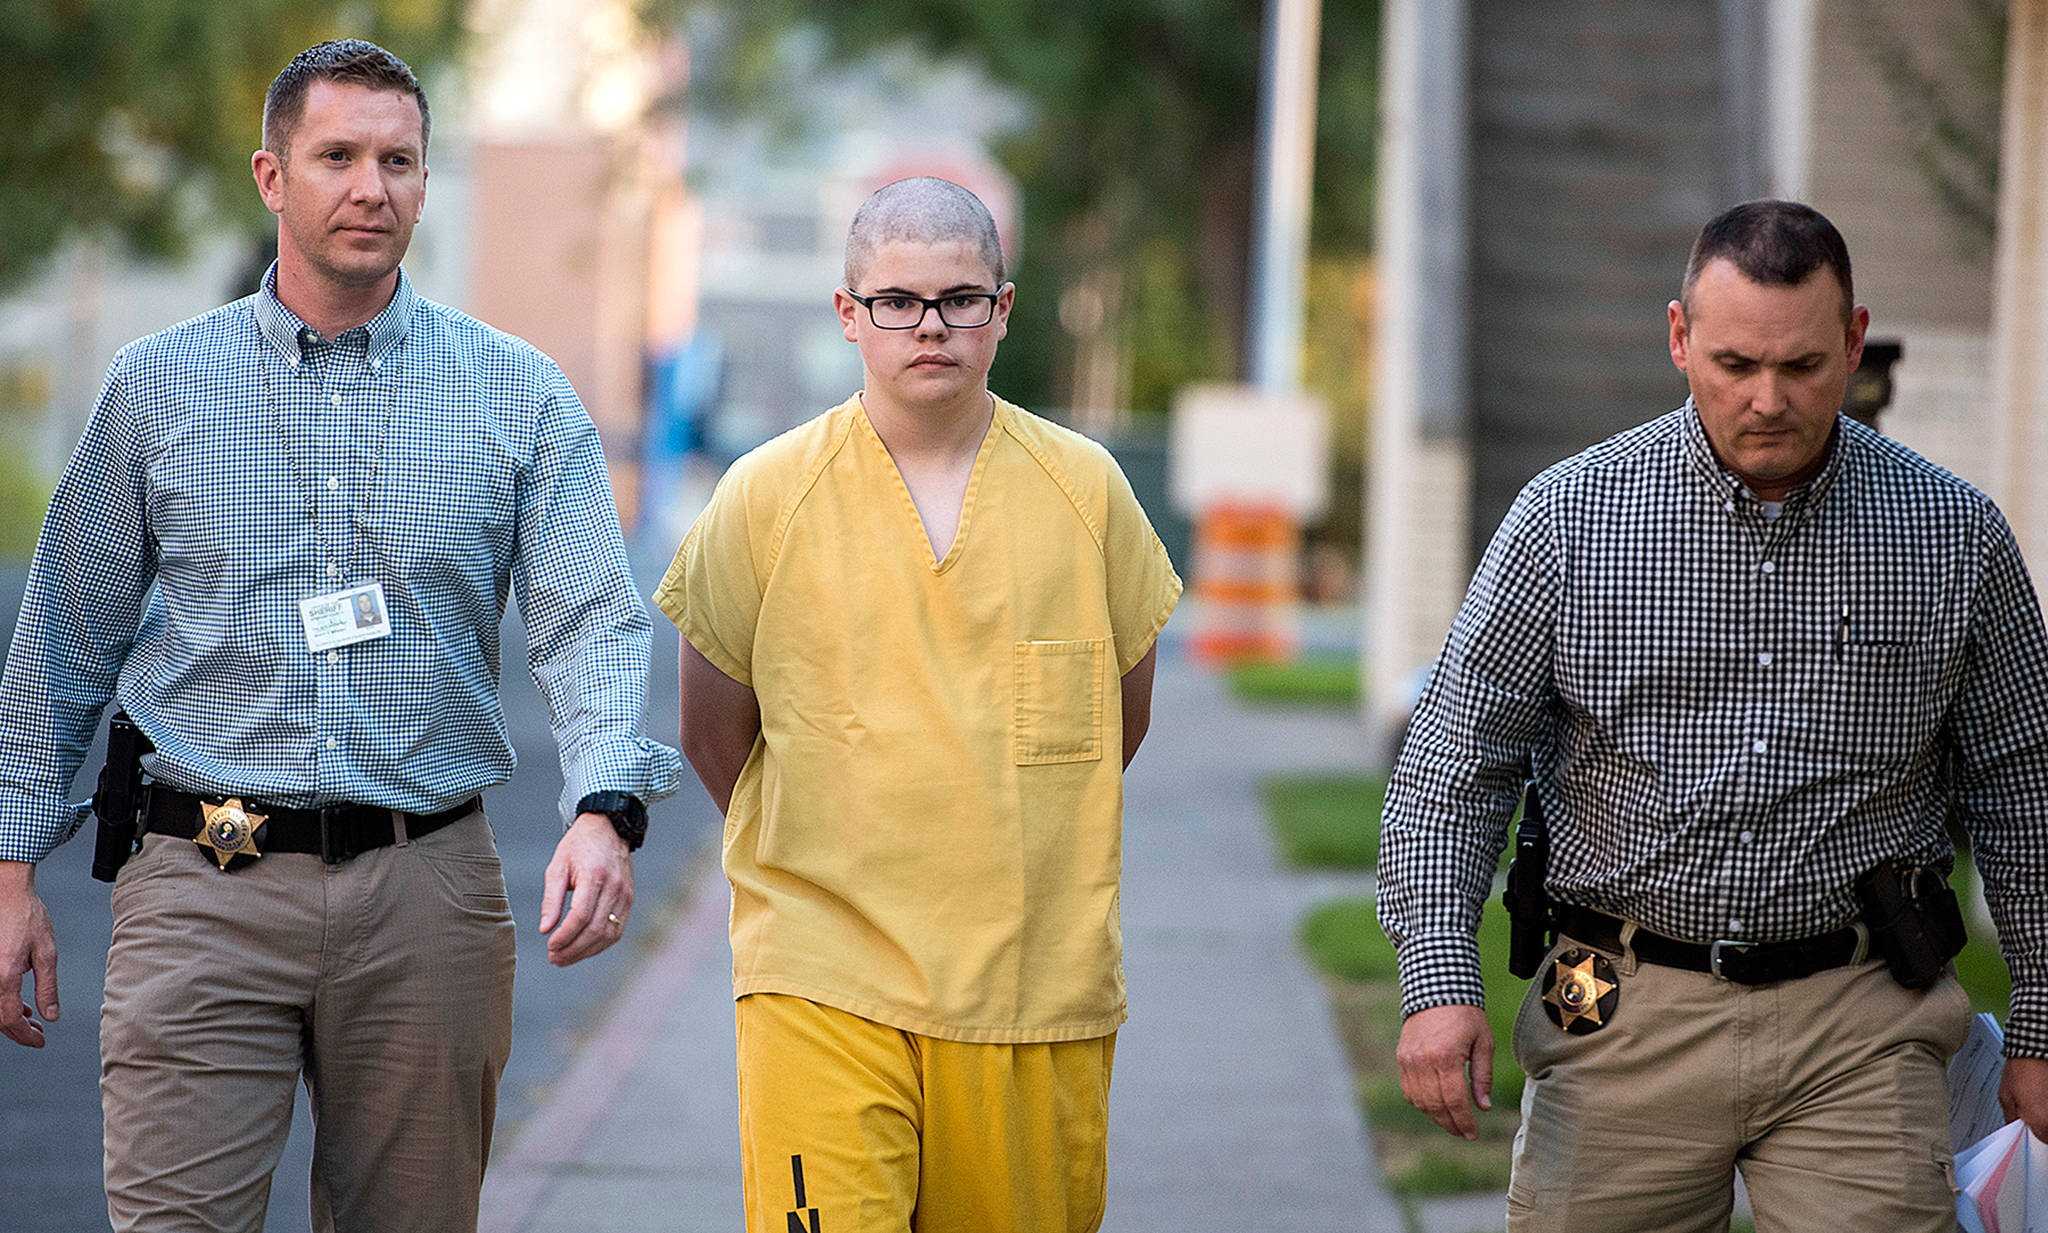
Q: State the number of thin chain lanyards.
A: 1